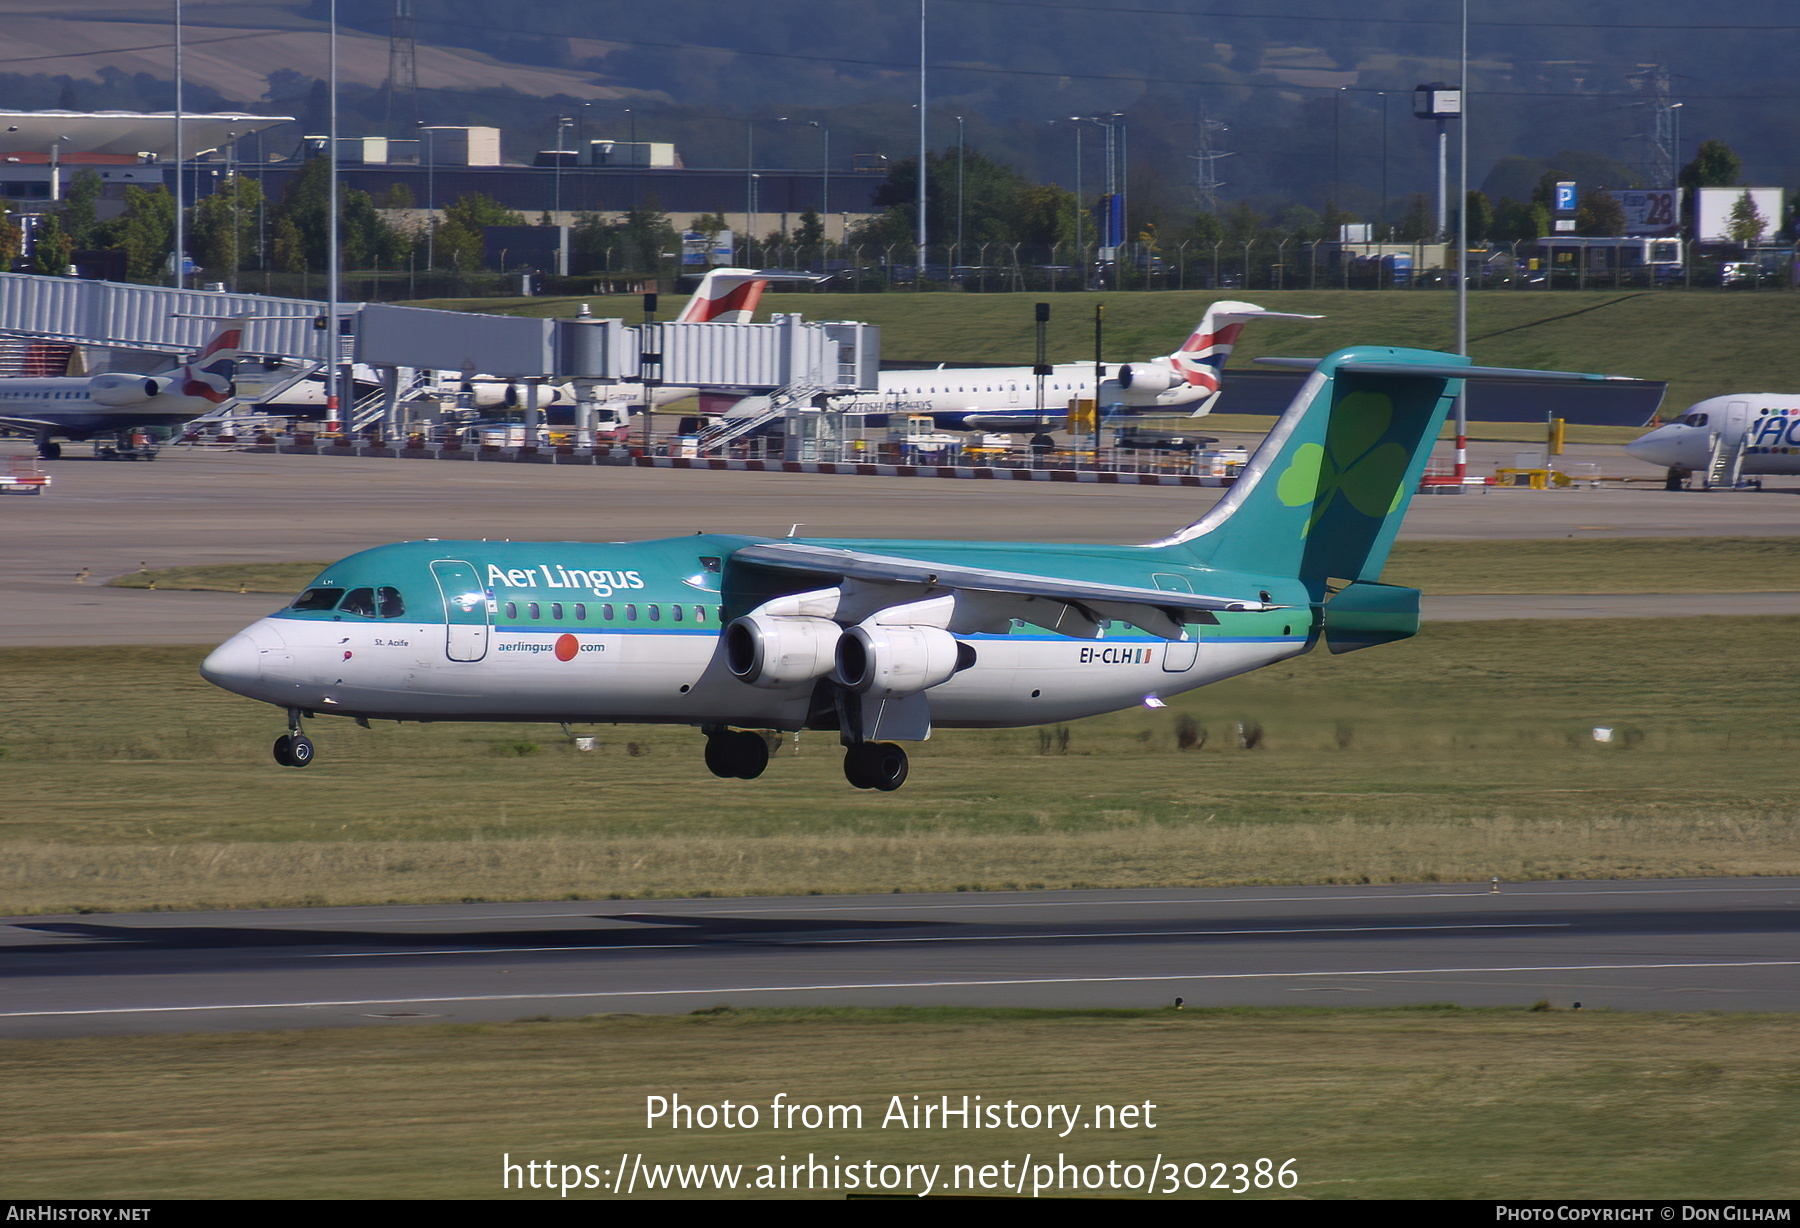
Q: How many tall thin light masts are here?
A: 4